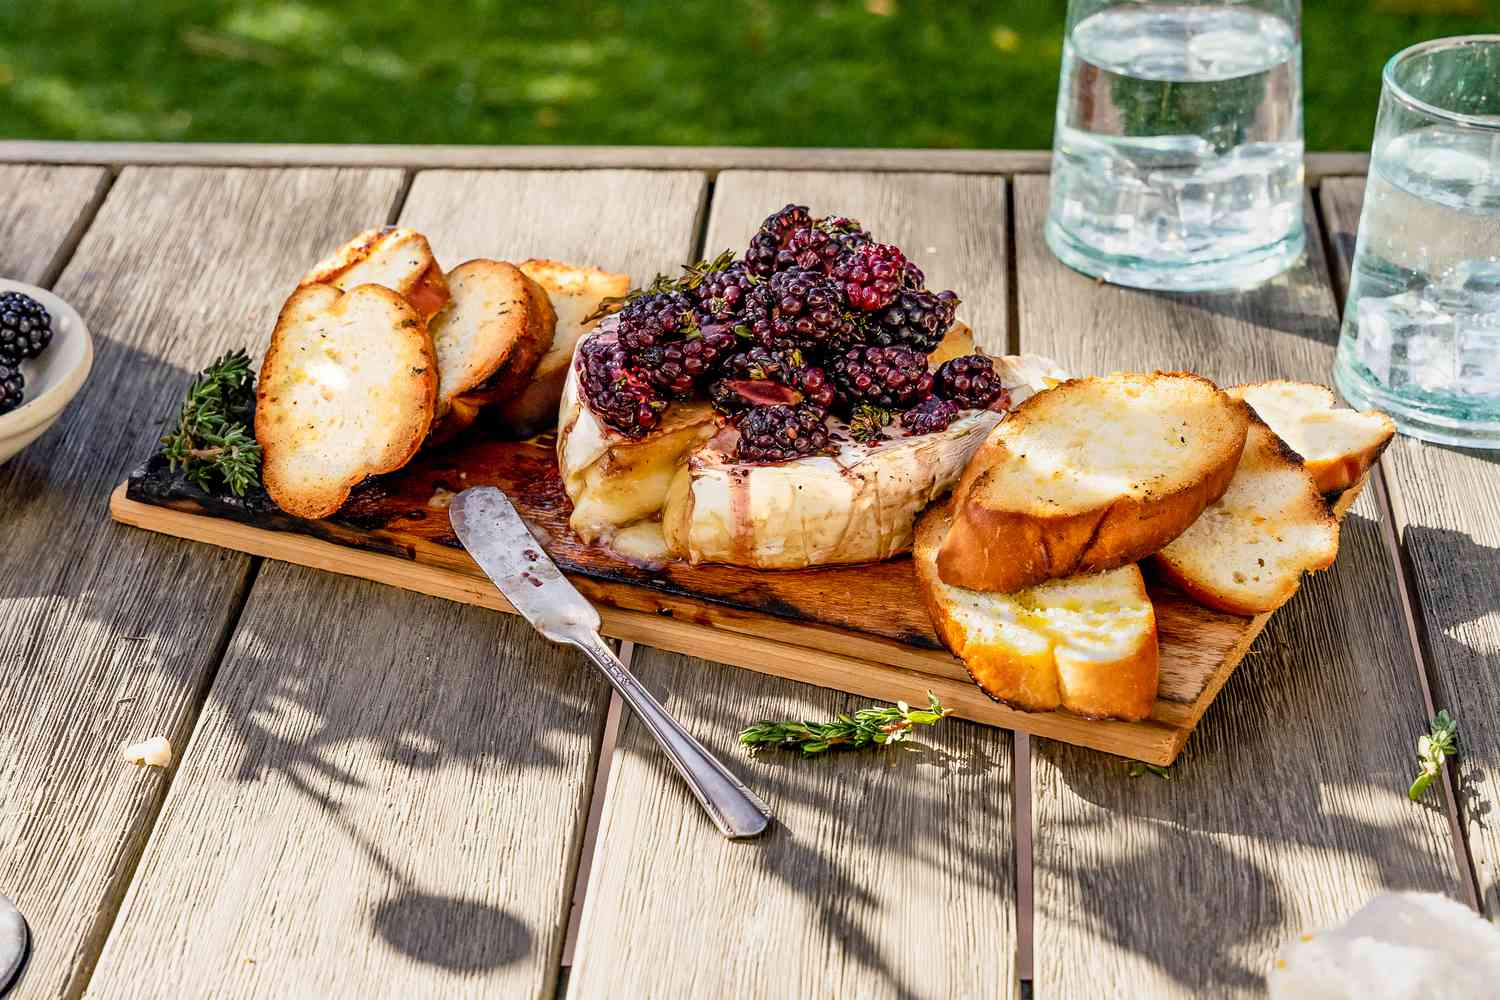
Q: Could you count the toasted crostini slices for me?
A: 8